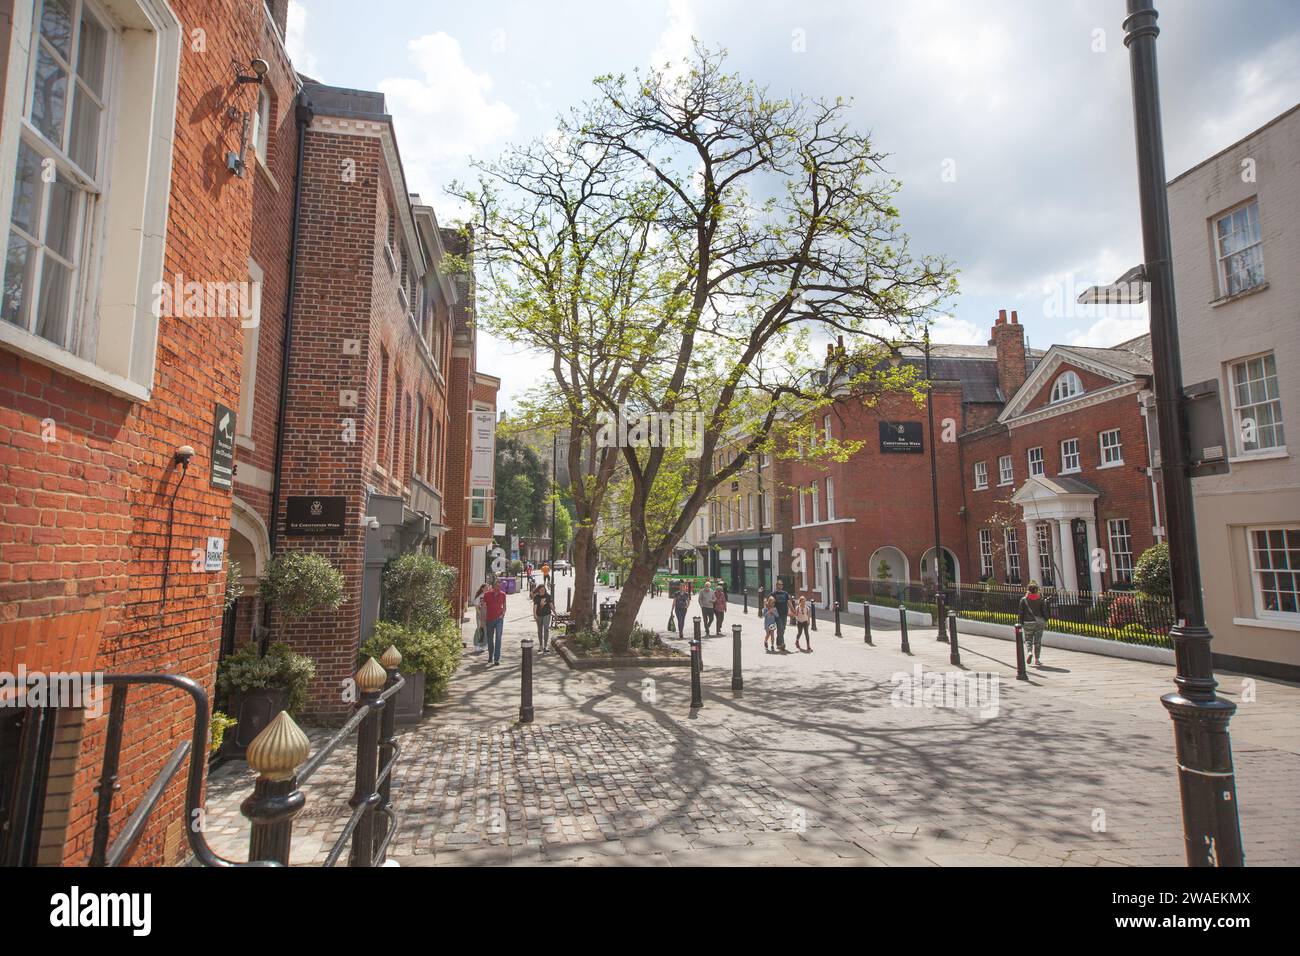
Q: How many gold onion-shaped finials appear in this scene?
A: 3